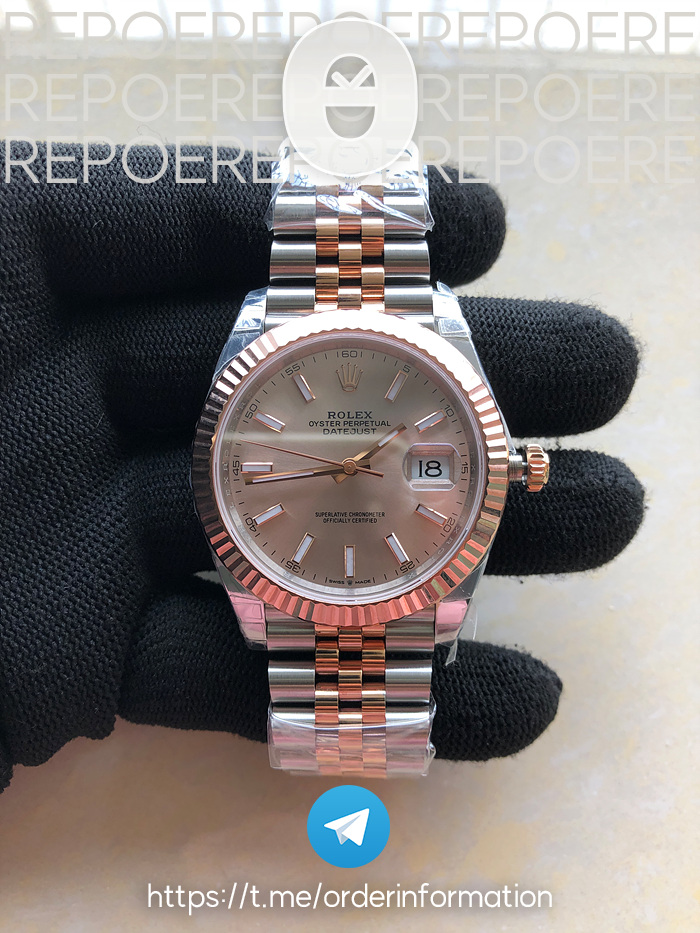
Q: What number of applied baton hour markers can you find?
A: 10